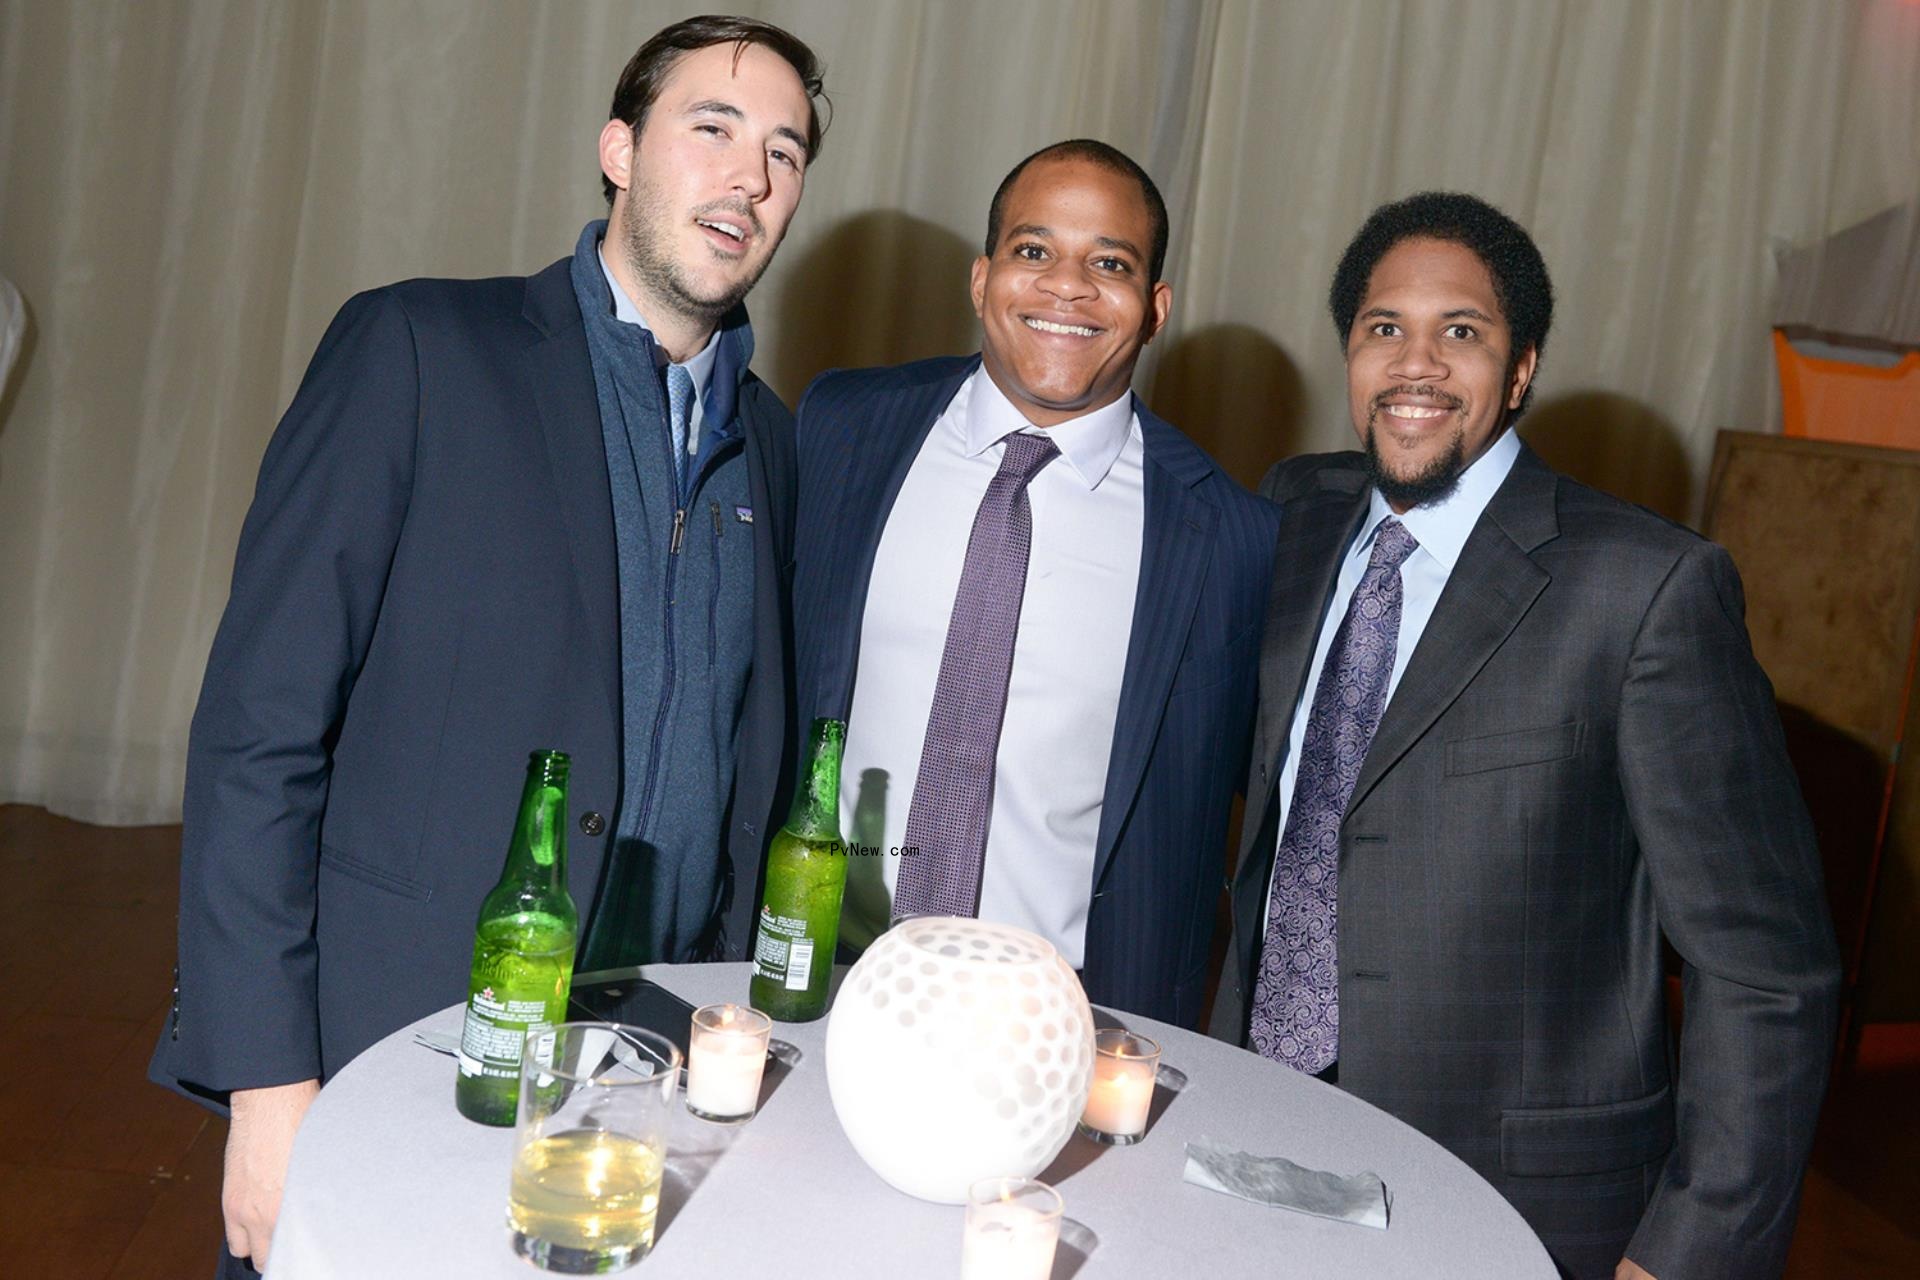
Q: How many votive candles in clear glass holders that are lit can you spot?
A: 3